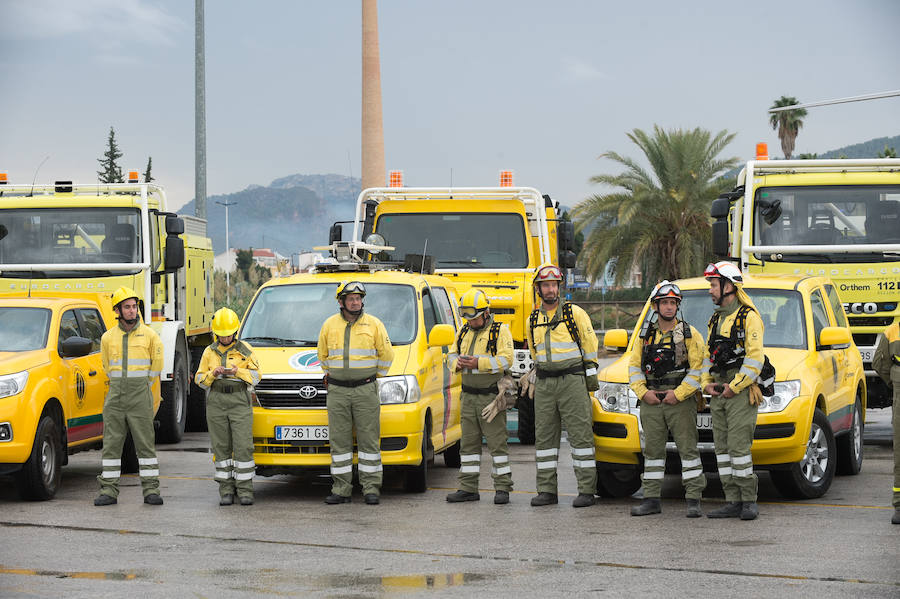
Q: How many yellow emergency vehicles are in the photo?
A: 6